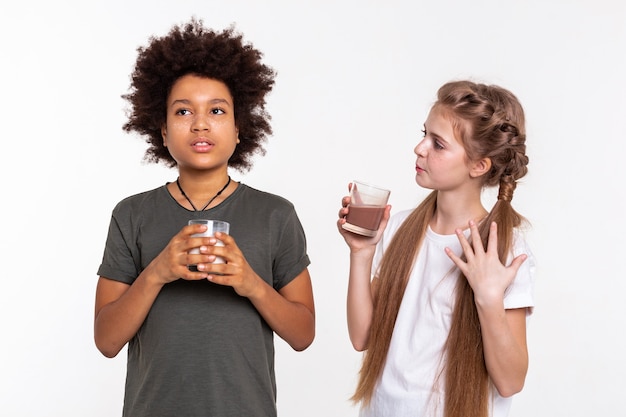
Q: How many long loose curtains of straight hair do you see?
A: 2